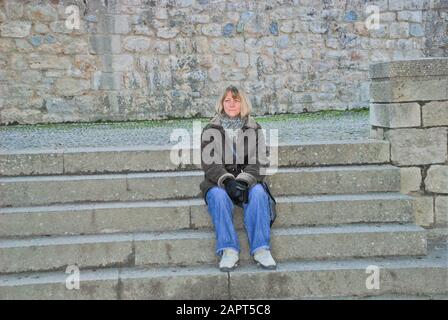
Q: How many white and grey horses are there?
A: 0